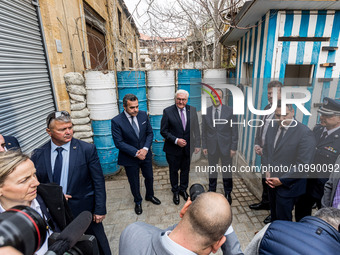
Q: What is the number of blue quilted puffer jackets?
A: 1